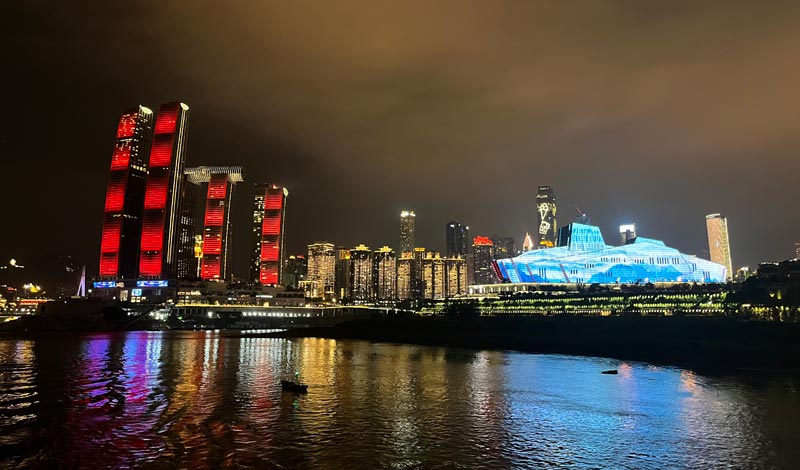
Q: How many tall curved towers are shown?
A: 4